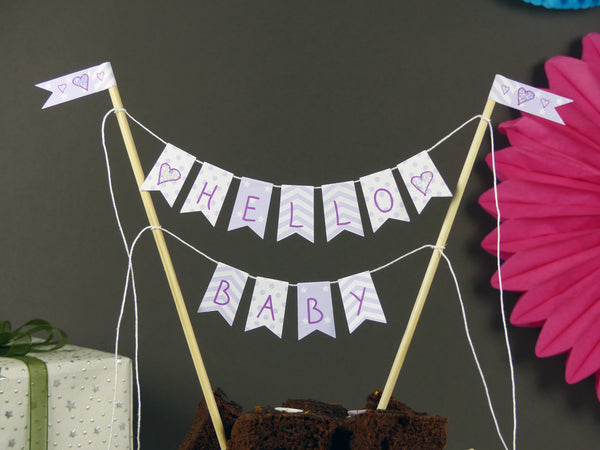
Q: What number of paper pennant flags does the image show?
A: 13